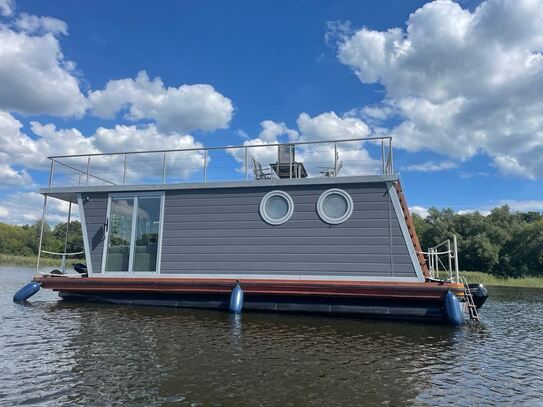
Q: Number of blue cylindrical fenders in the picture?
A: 3